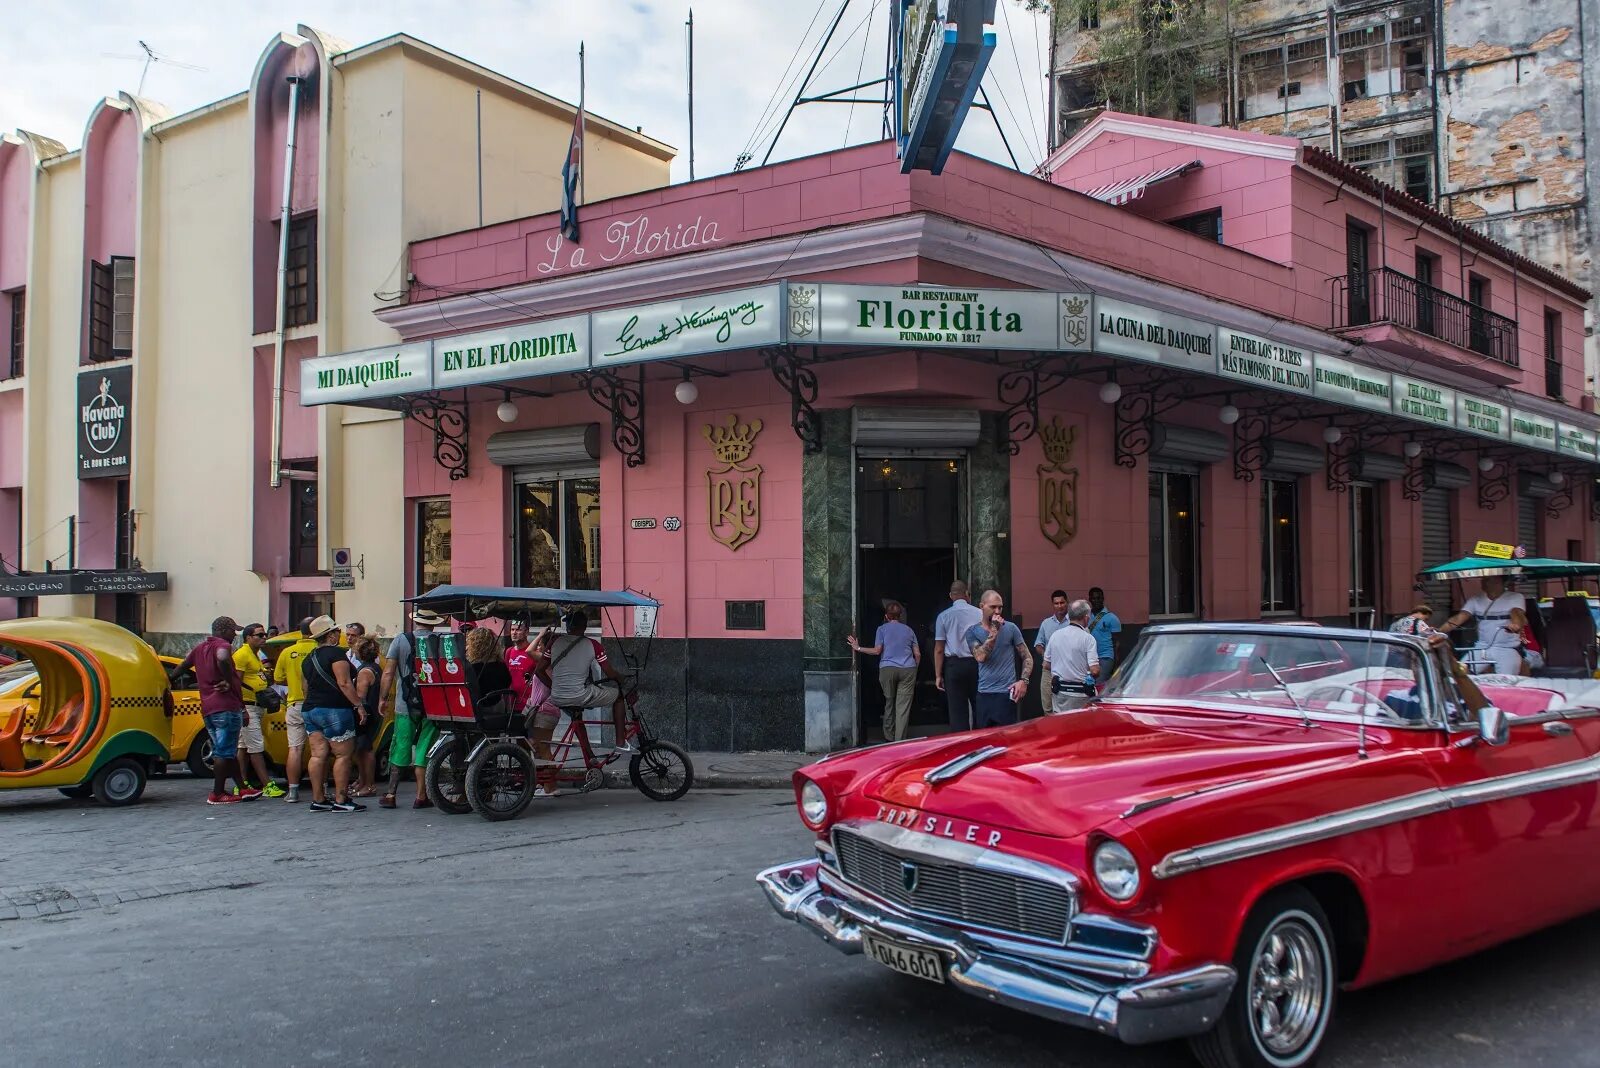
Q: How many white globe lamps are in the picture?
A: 8